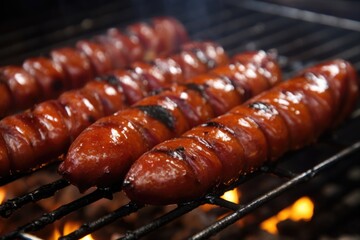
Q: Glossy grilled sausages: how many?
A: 4